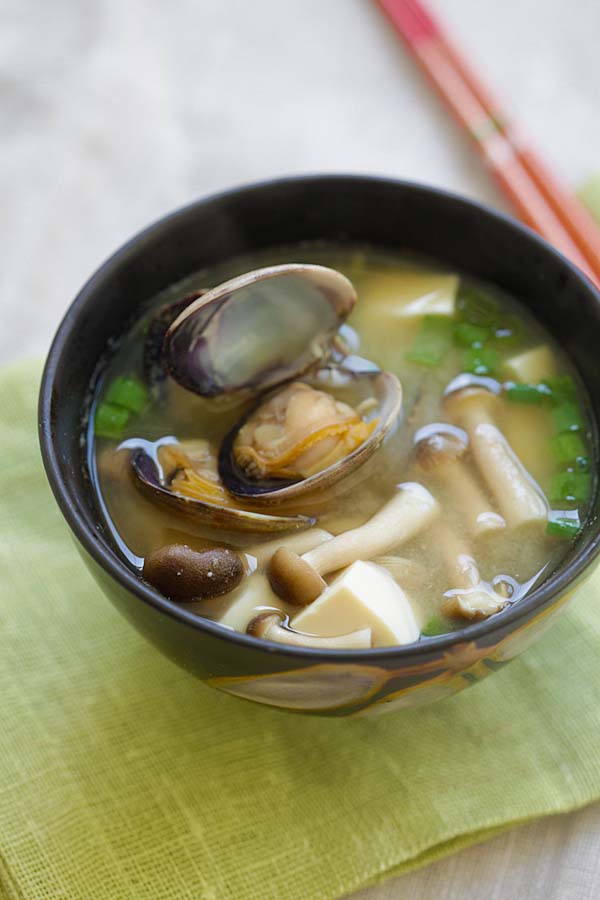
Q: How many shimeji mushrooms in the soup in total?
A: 6